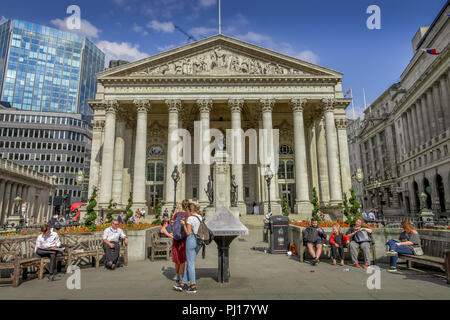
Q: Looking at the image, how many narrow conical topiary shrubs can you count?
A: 8